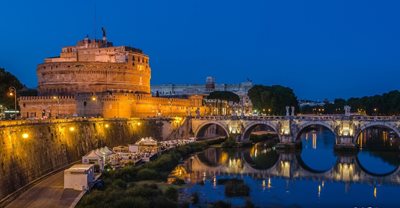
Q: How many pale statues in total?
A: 3